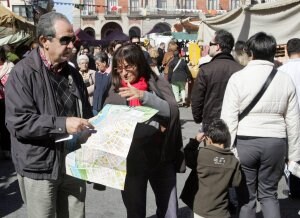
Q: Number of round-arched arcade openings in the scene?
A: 4